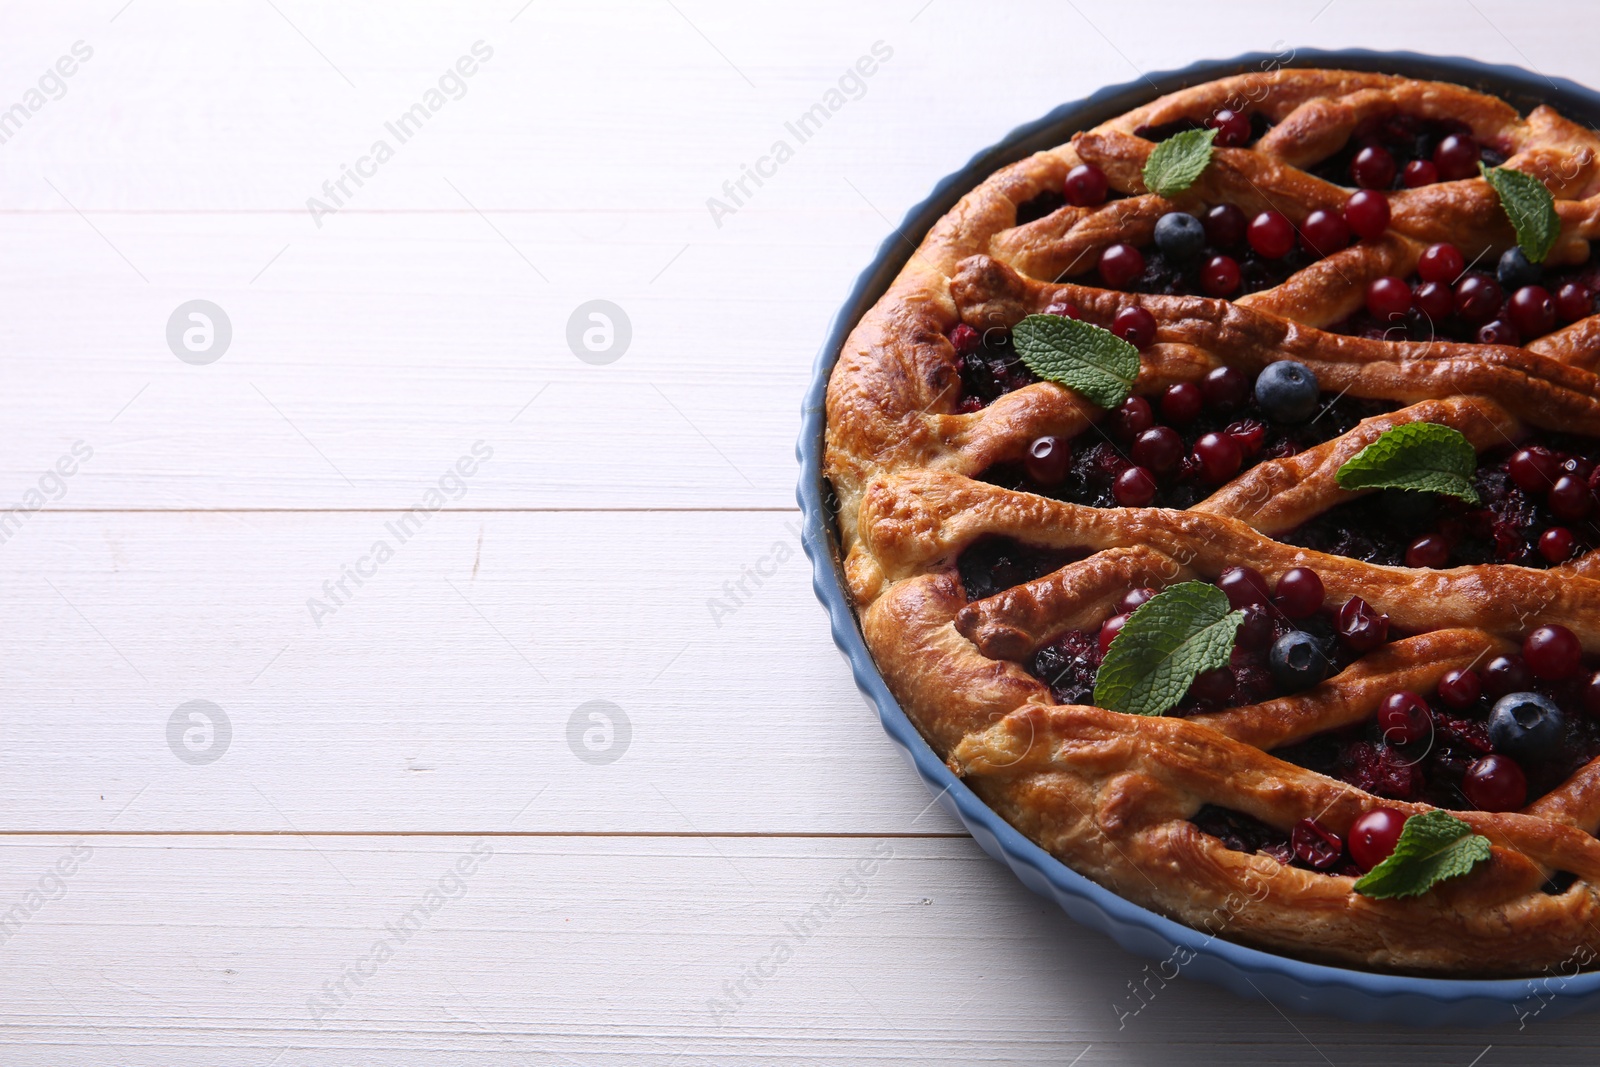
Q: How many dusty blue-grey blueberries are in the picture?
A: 5